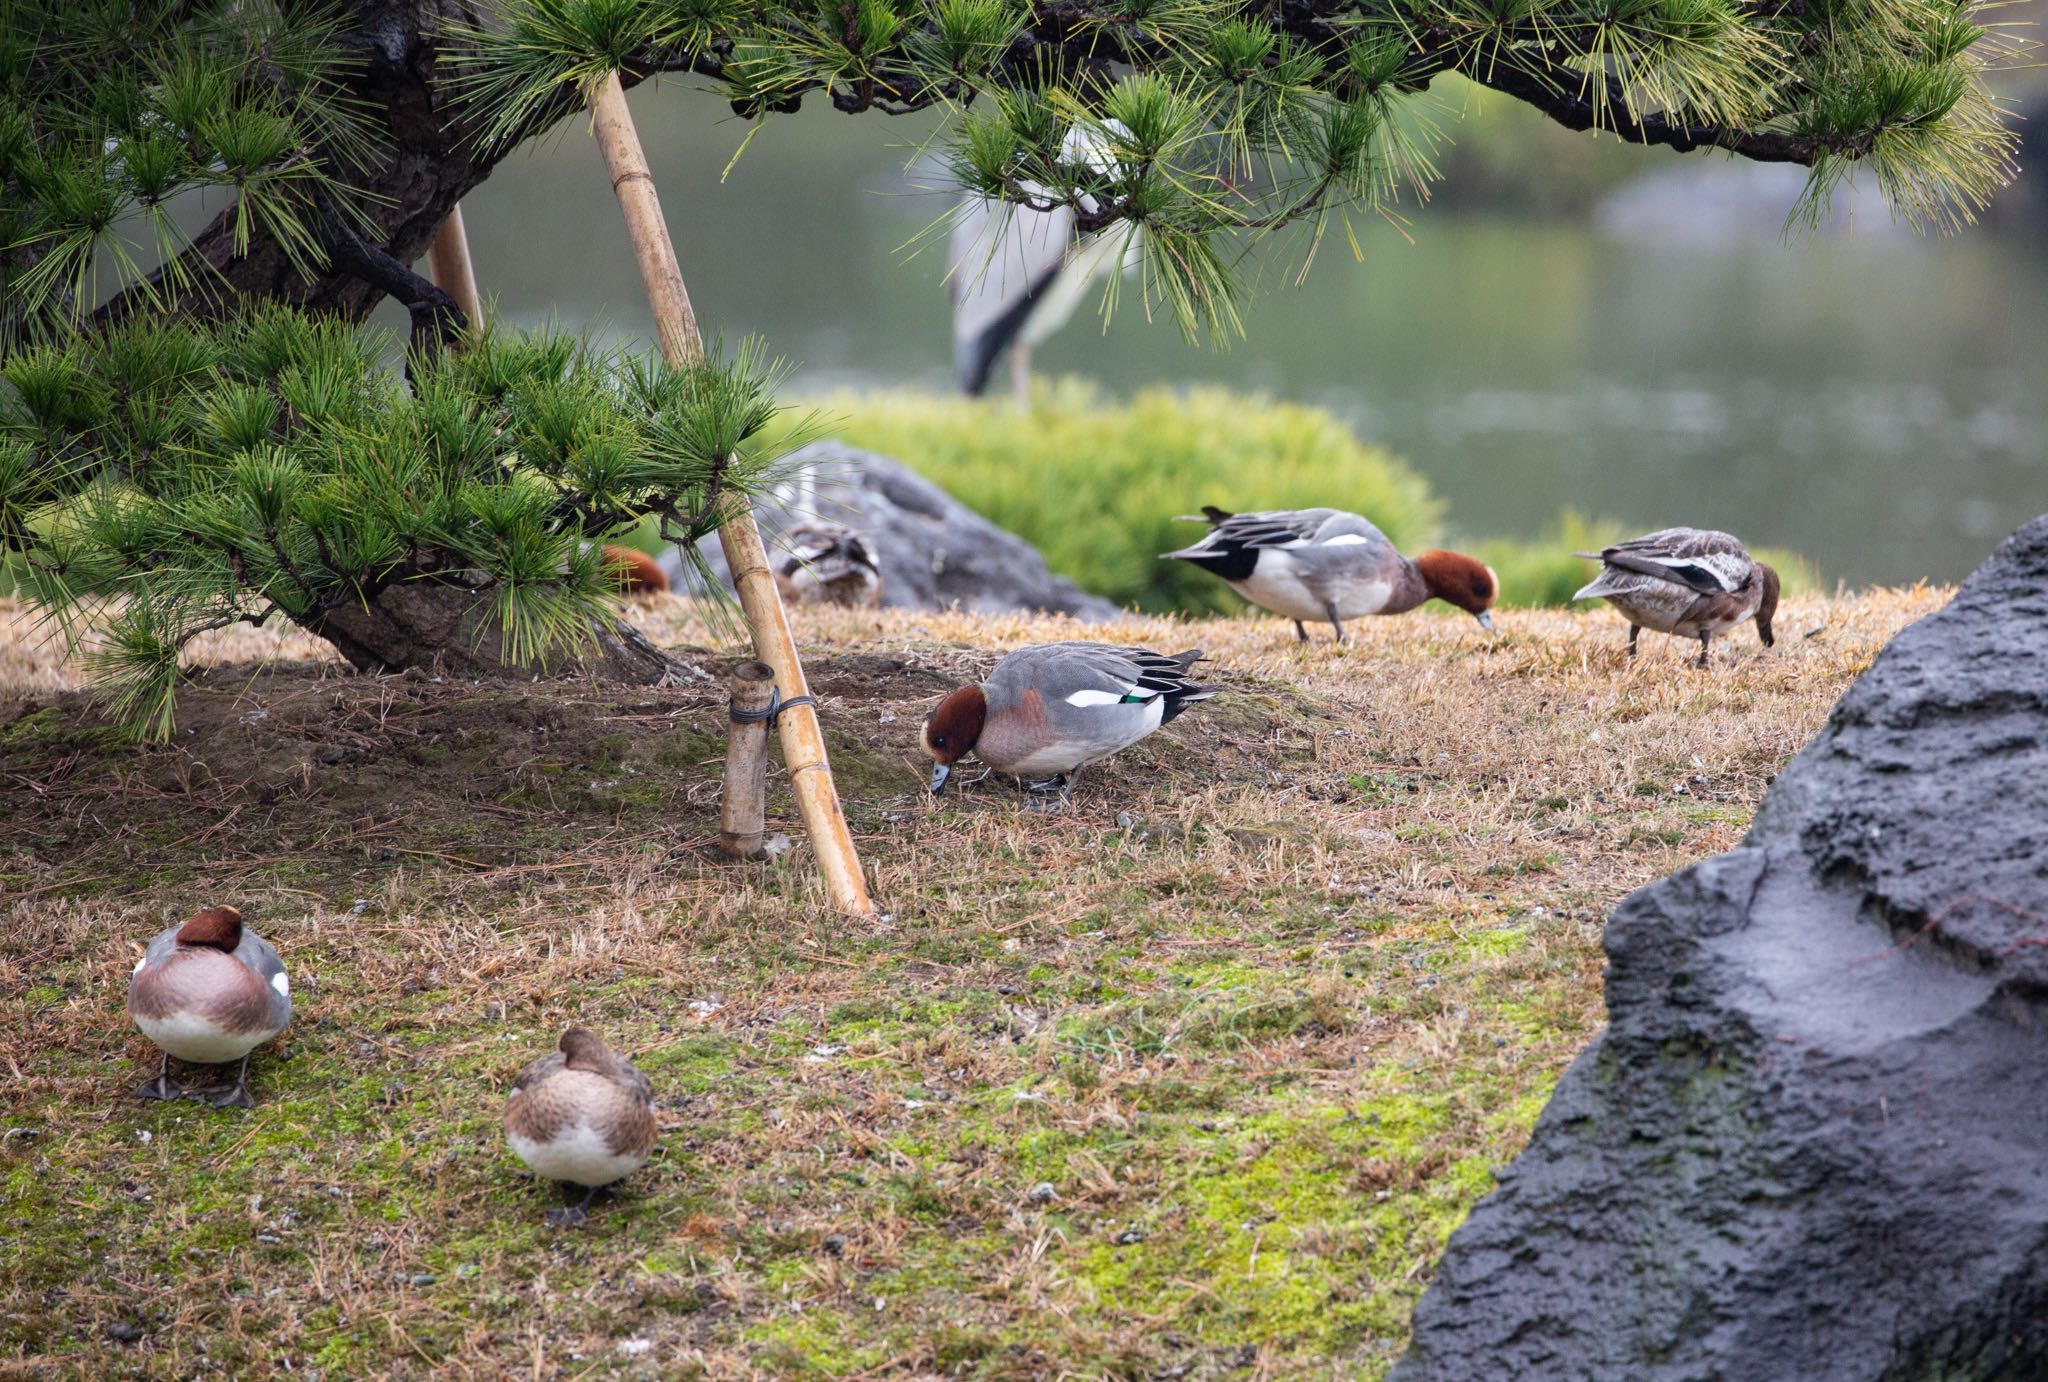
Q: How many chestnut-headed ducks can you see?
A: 4